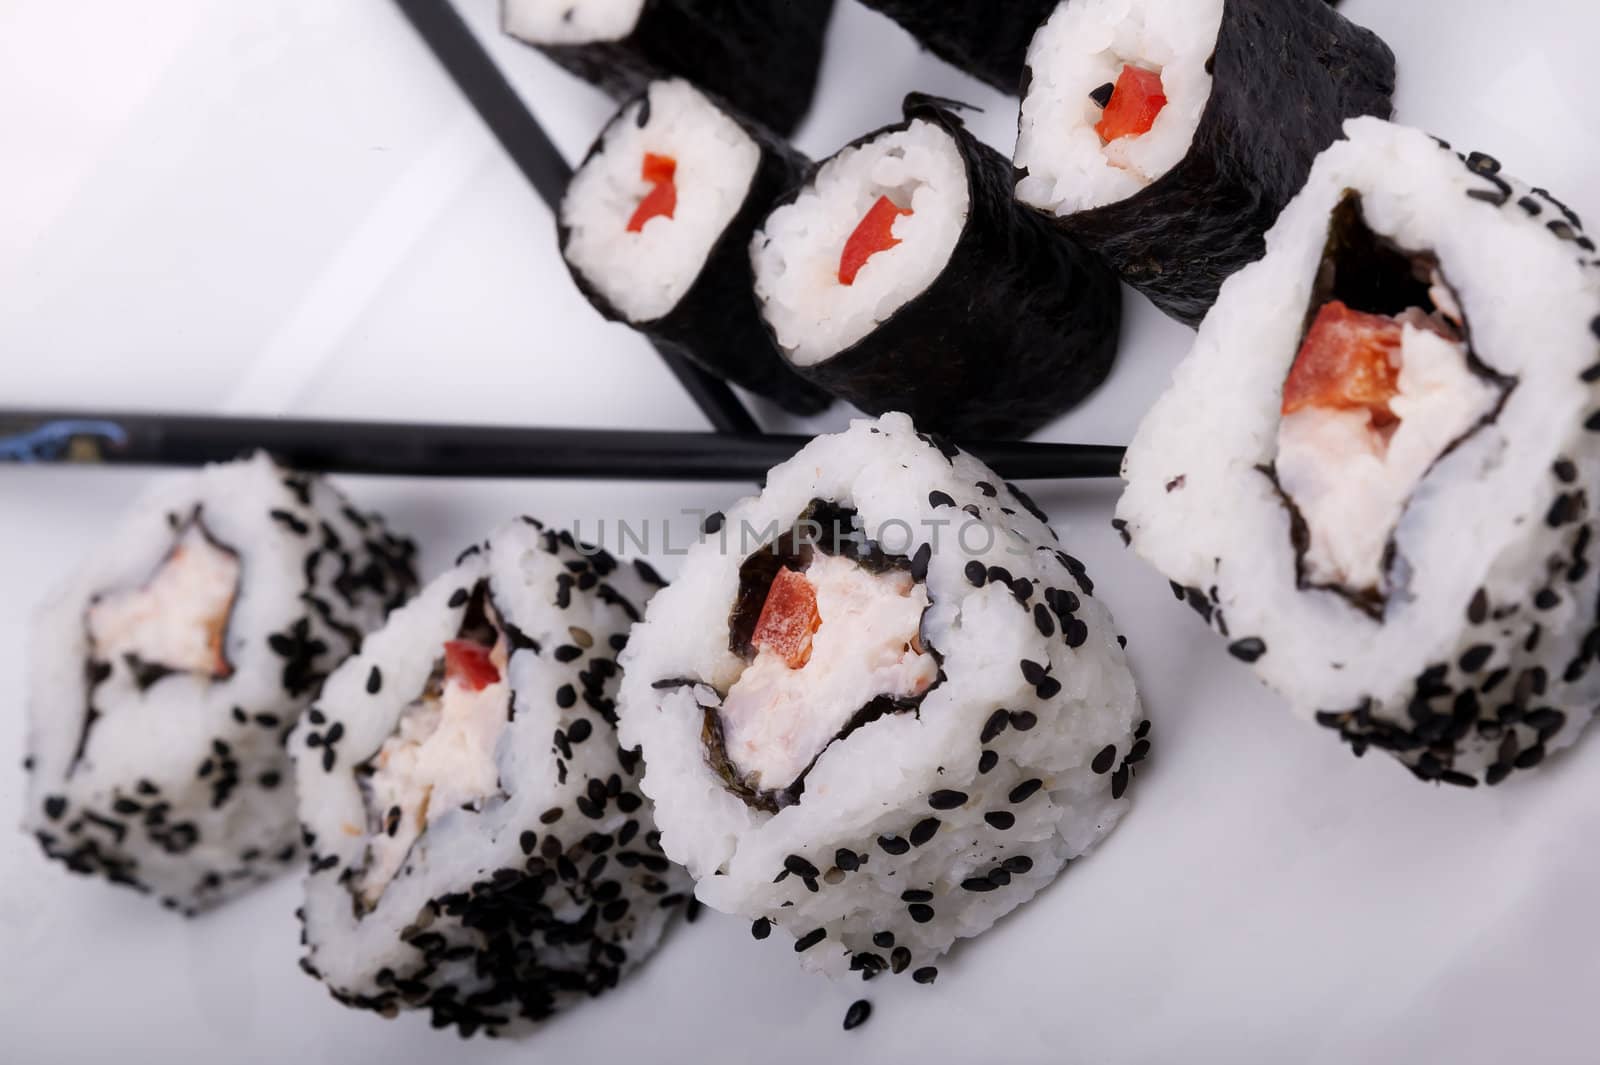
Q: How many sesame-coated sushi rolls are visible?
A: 4